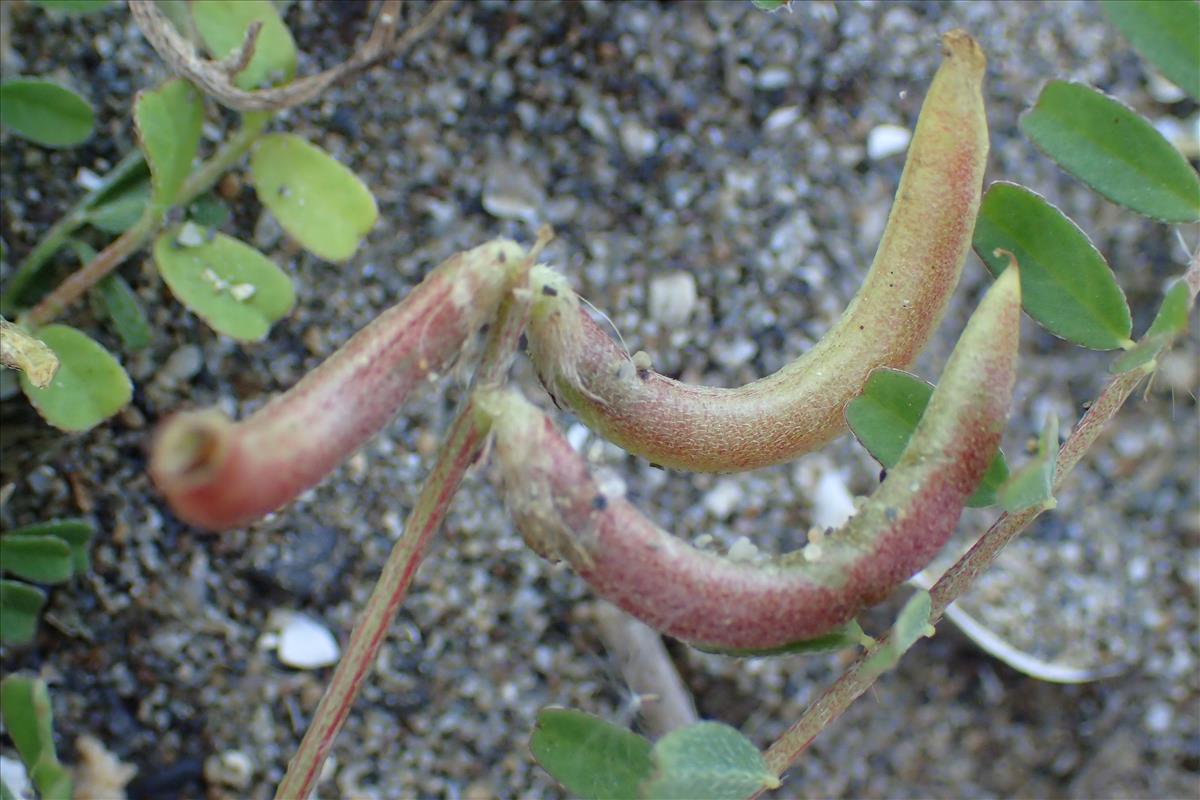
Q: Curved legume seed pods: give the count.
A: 3